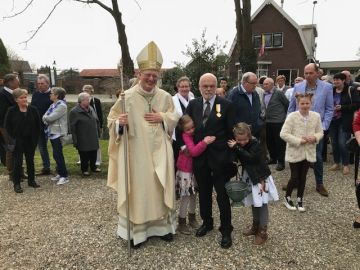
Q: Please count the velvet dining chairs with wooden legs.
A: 0